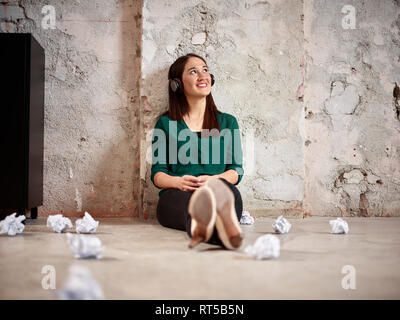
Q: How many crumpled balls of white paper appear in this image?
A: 9